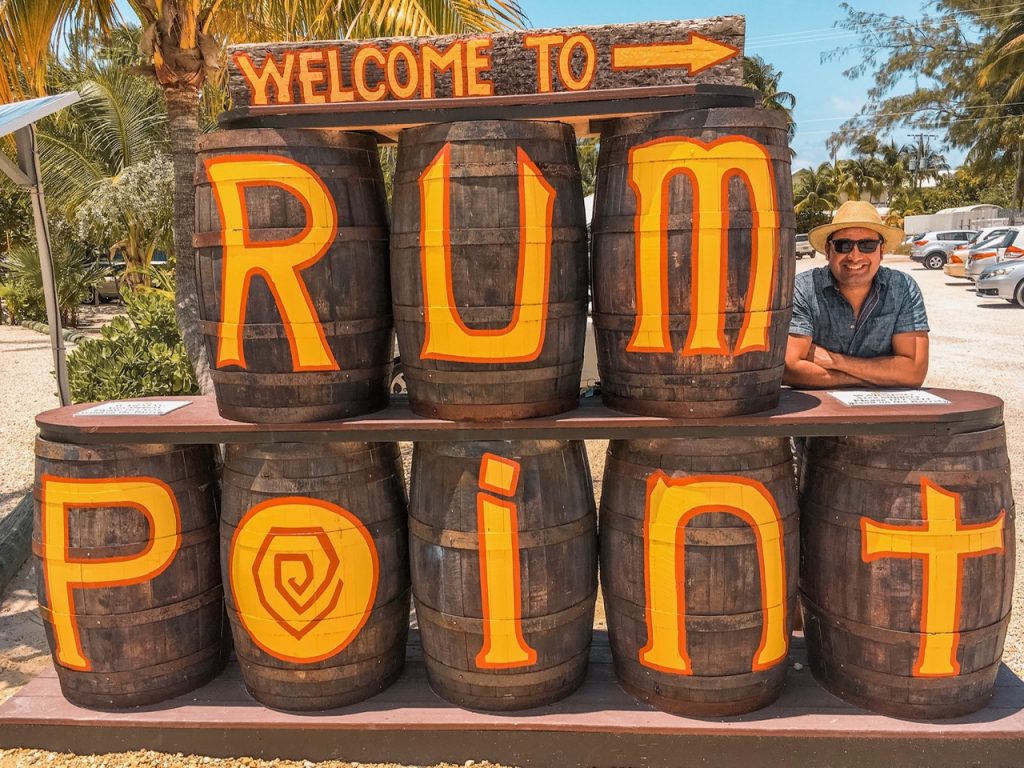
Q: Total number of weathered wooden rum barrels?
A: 8